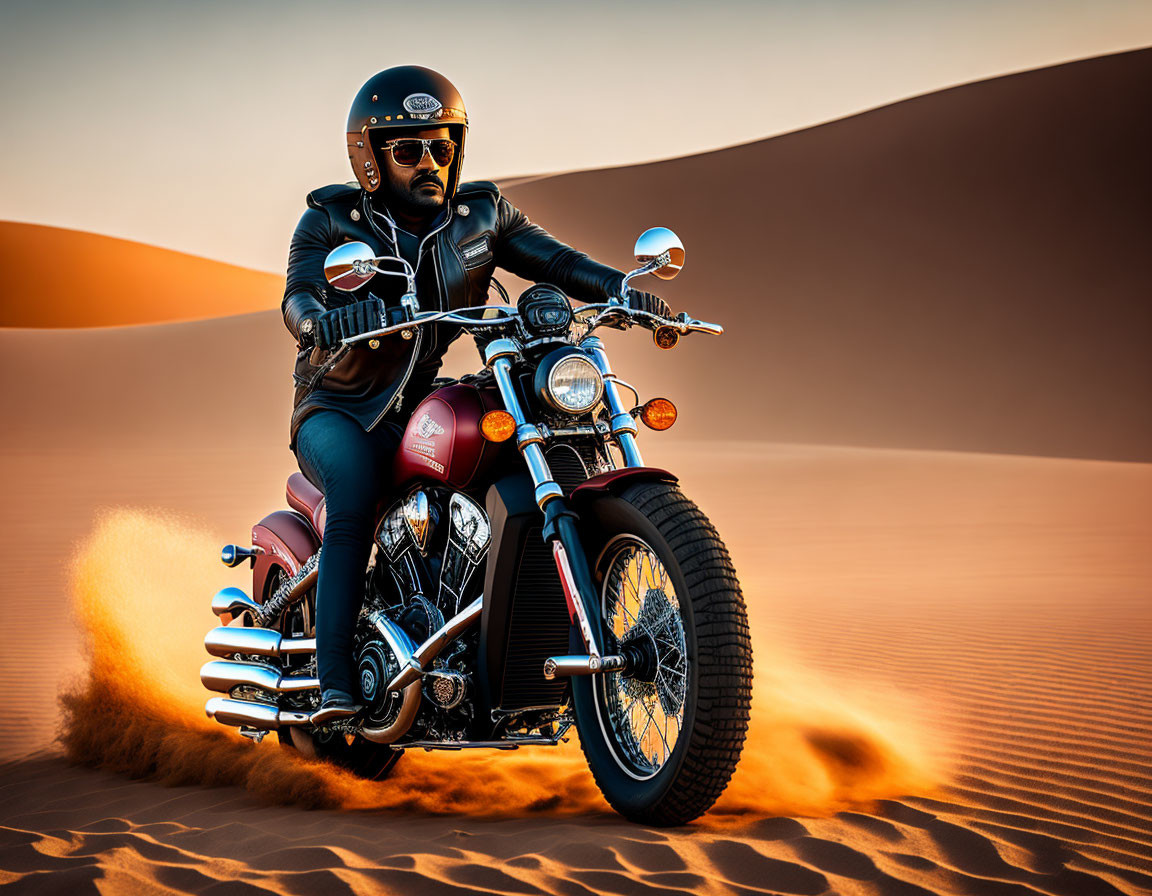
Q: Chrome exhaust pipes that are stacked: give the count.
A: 3